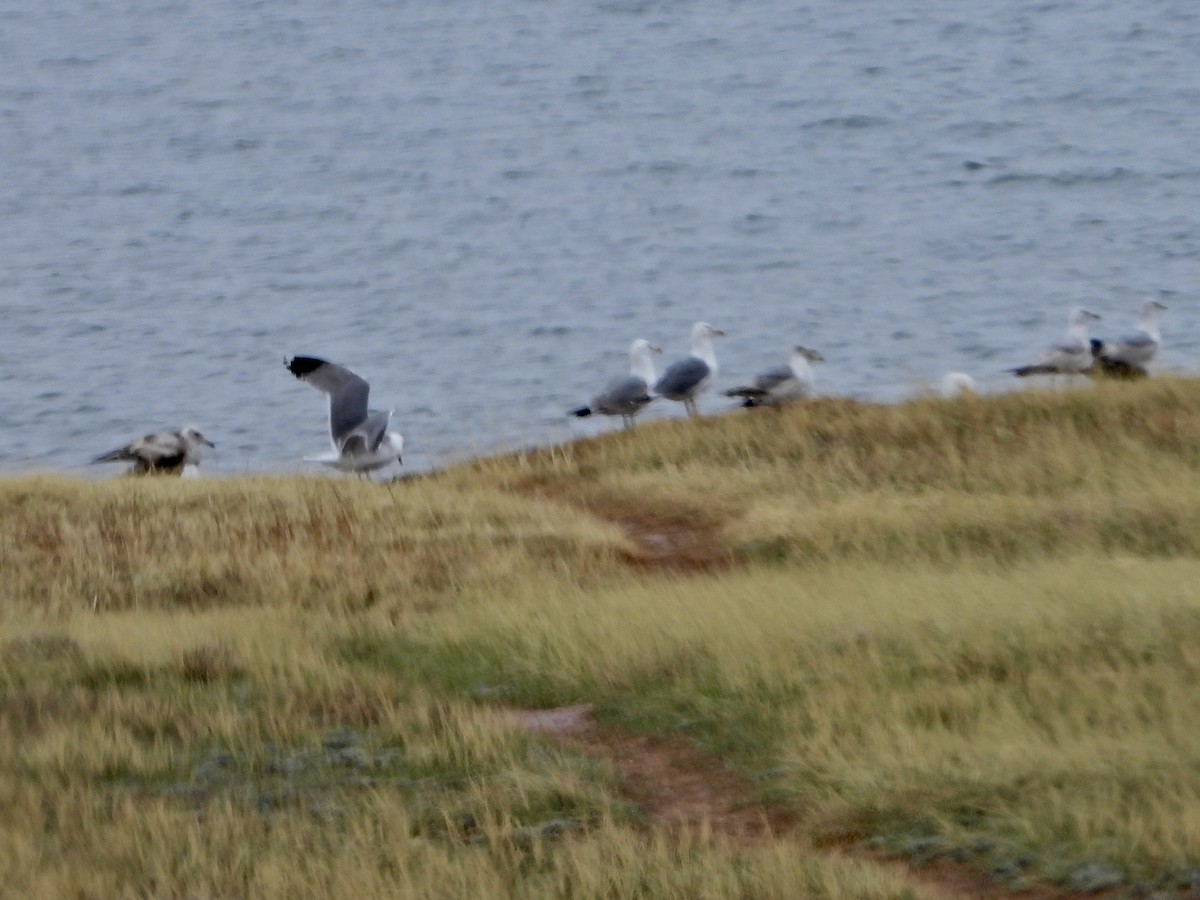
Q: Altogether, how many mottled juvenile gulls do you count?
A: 1